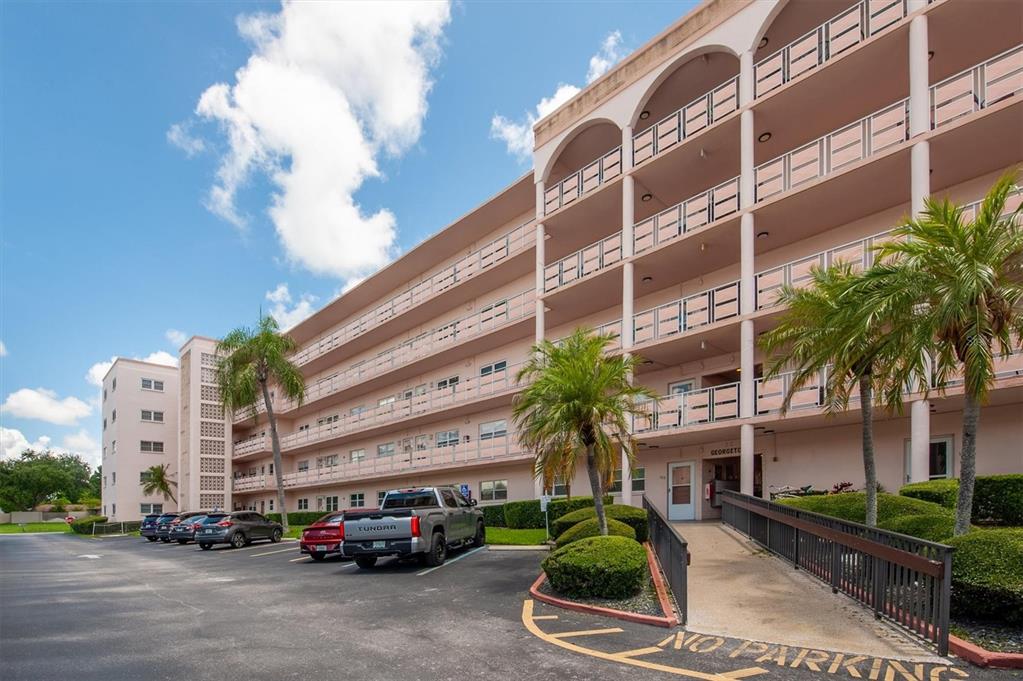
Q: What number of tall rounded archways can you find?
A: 3